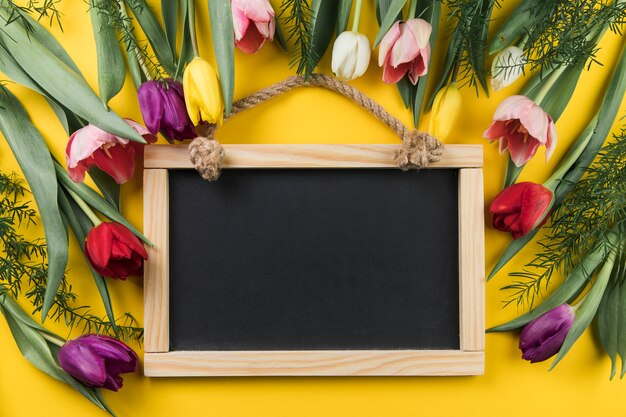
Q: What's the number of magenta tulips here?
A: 3